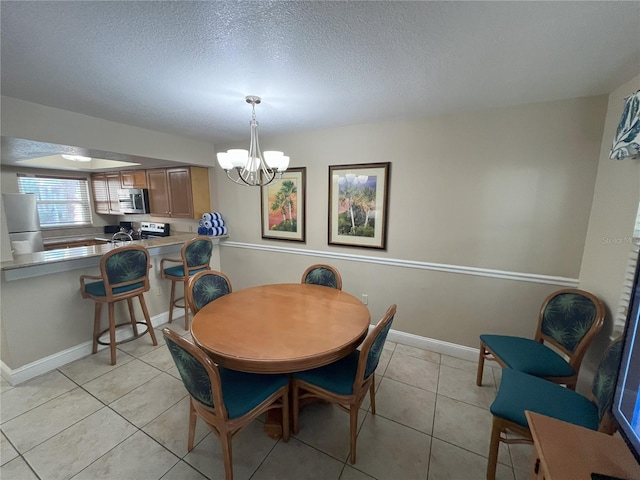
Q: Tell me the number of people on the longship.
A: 0